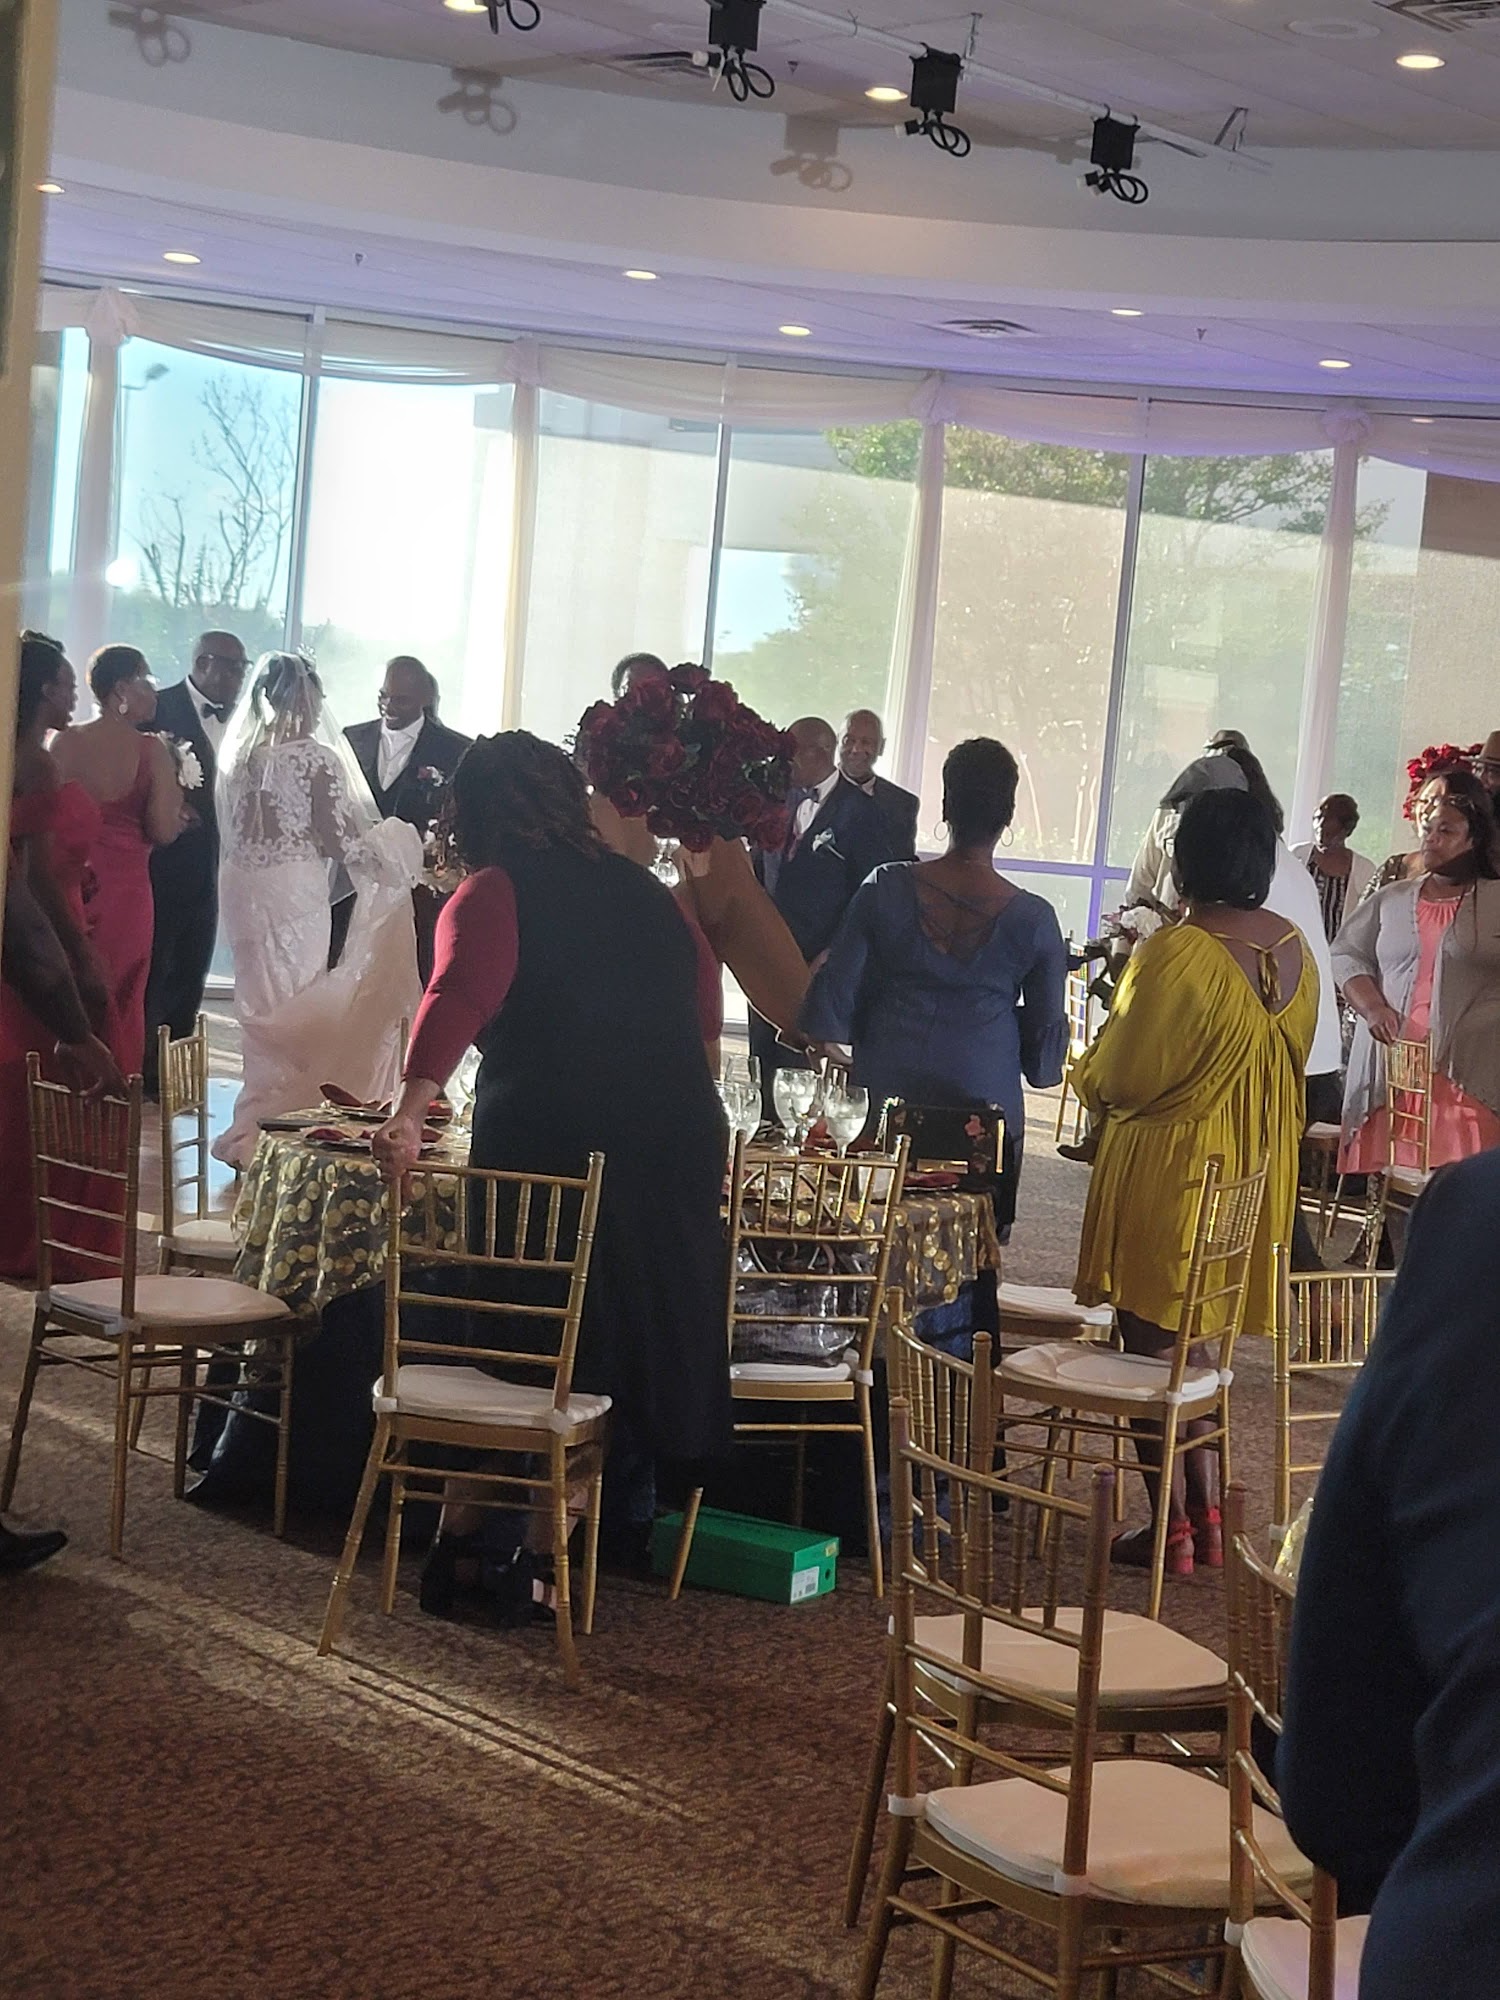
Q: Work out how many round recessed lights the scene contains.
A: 9